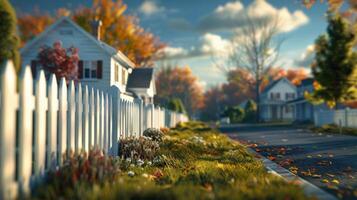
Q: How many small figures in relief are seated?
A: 0